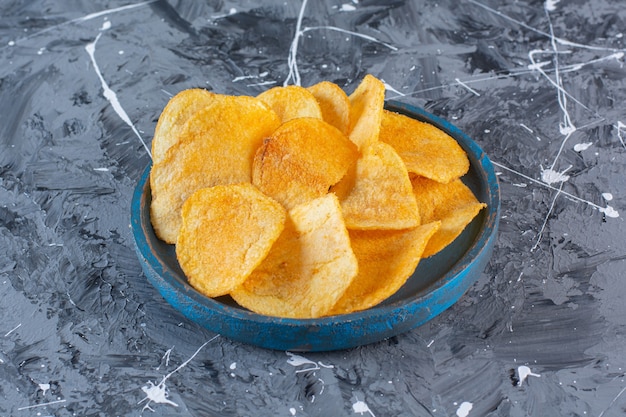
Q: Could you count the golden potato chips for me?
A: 12